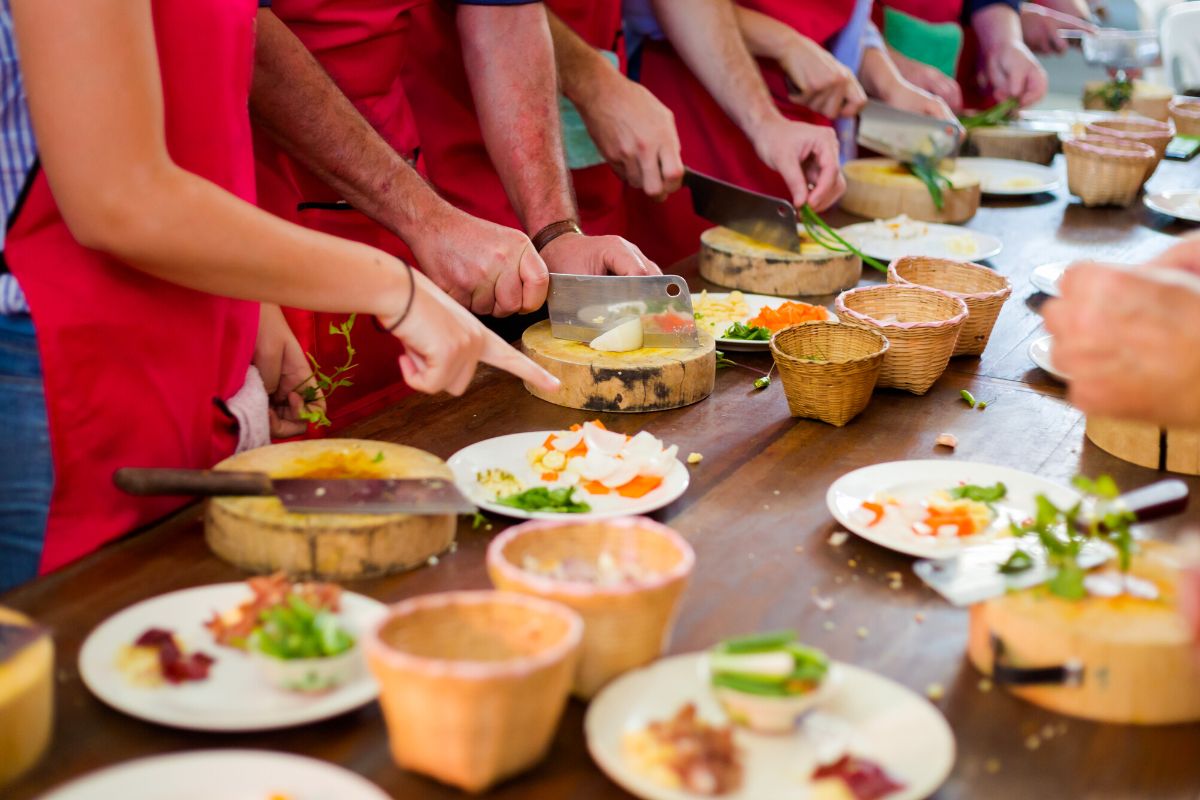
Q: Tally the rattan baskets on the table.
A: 8